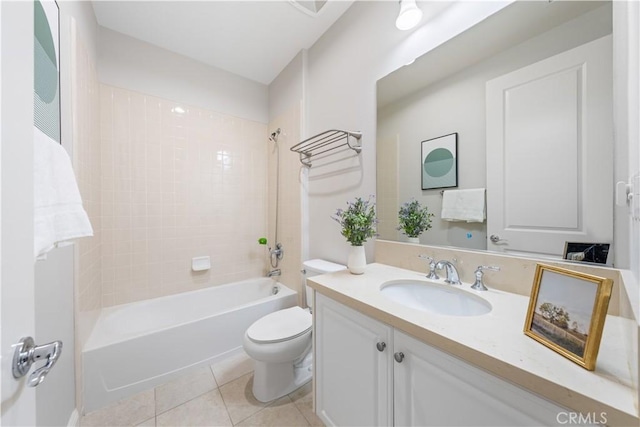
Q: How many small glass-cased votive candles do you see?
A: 0